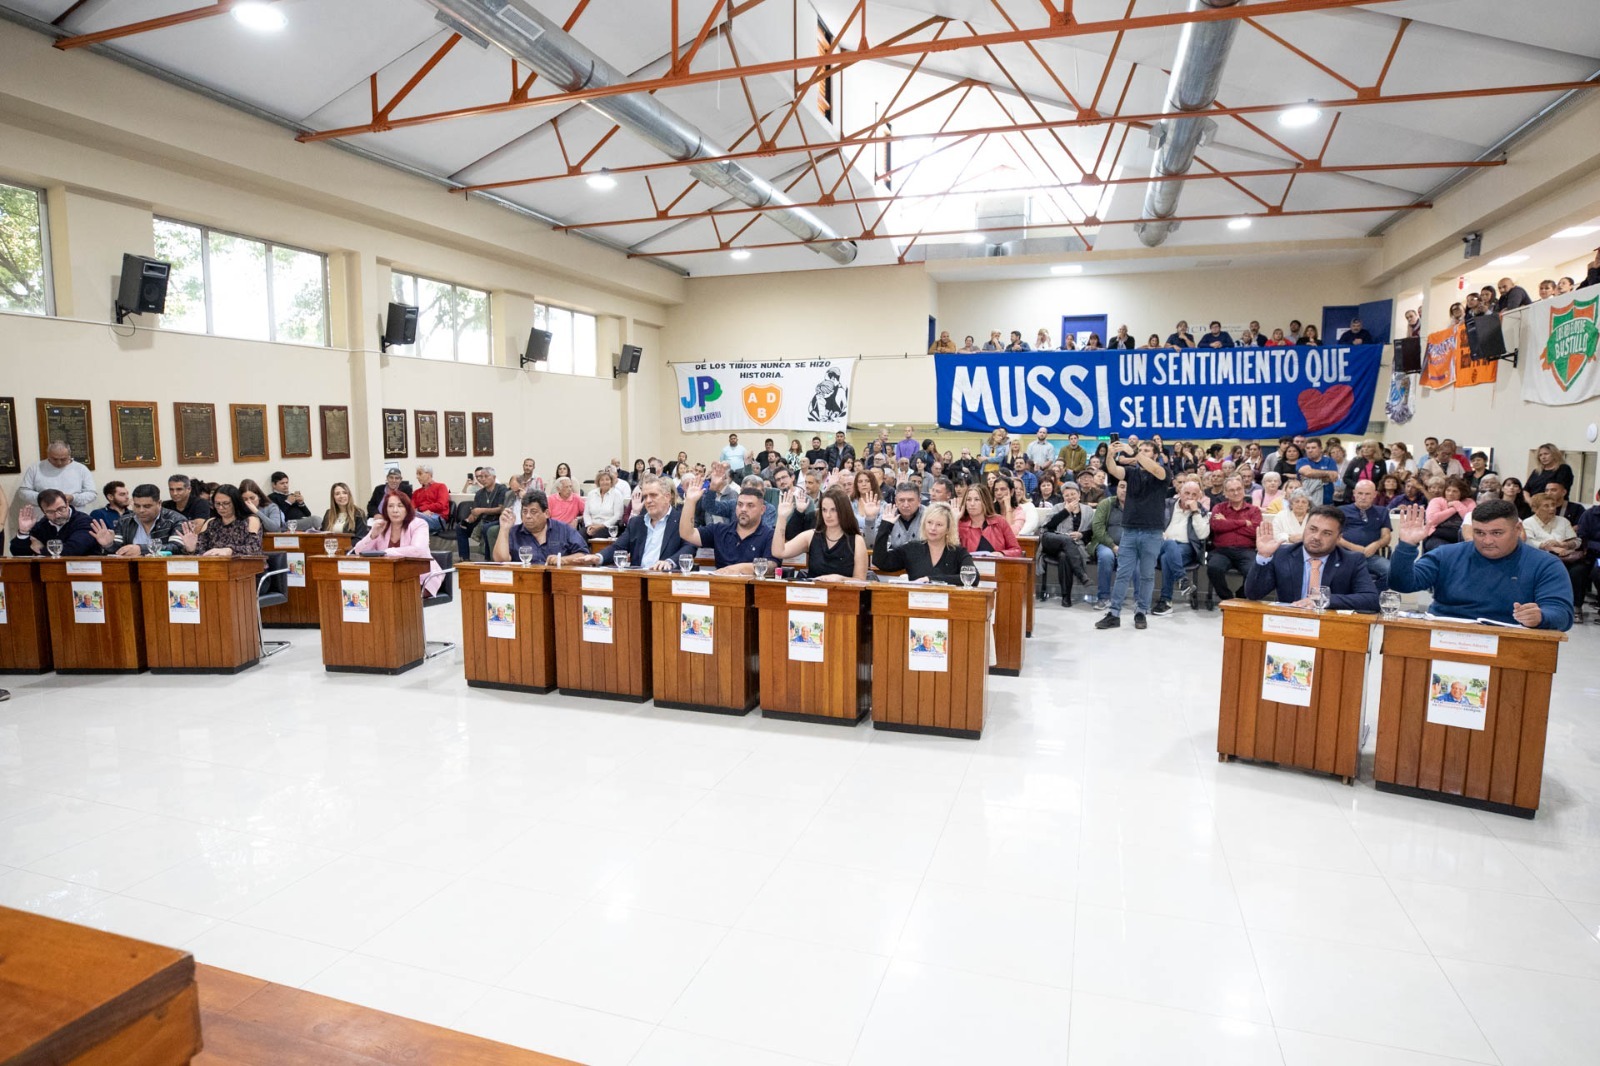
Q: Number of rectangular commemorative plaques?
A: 11